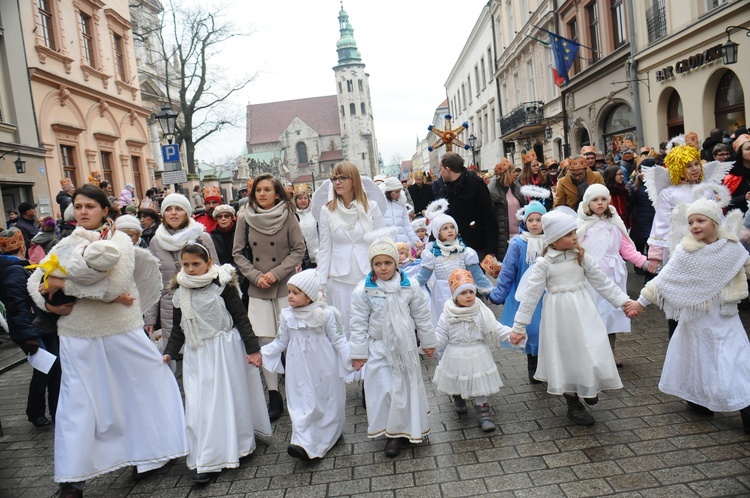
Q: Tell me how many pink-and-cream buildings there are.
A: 1